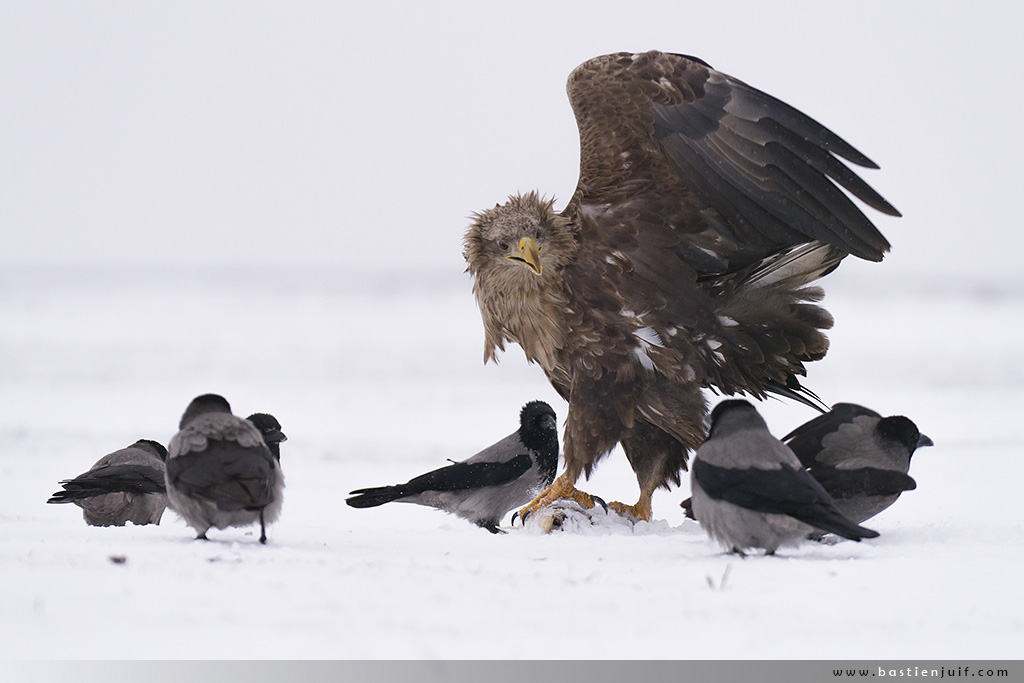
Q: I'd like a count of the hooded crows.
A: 6